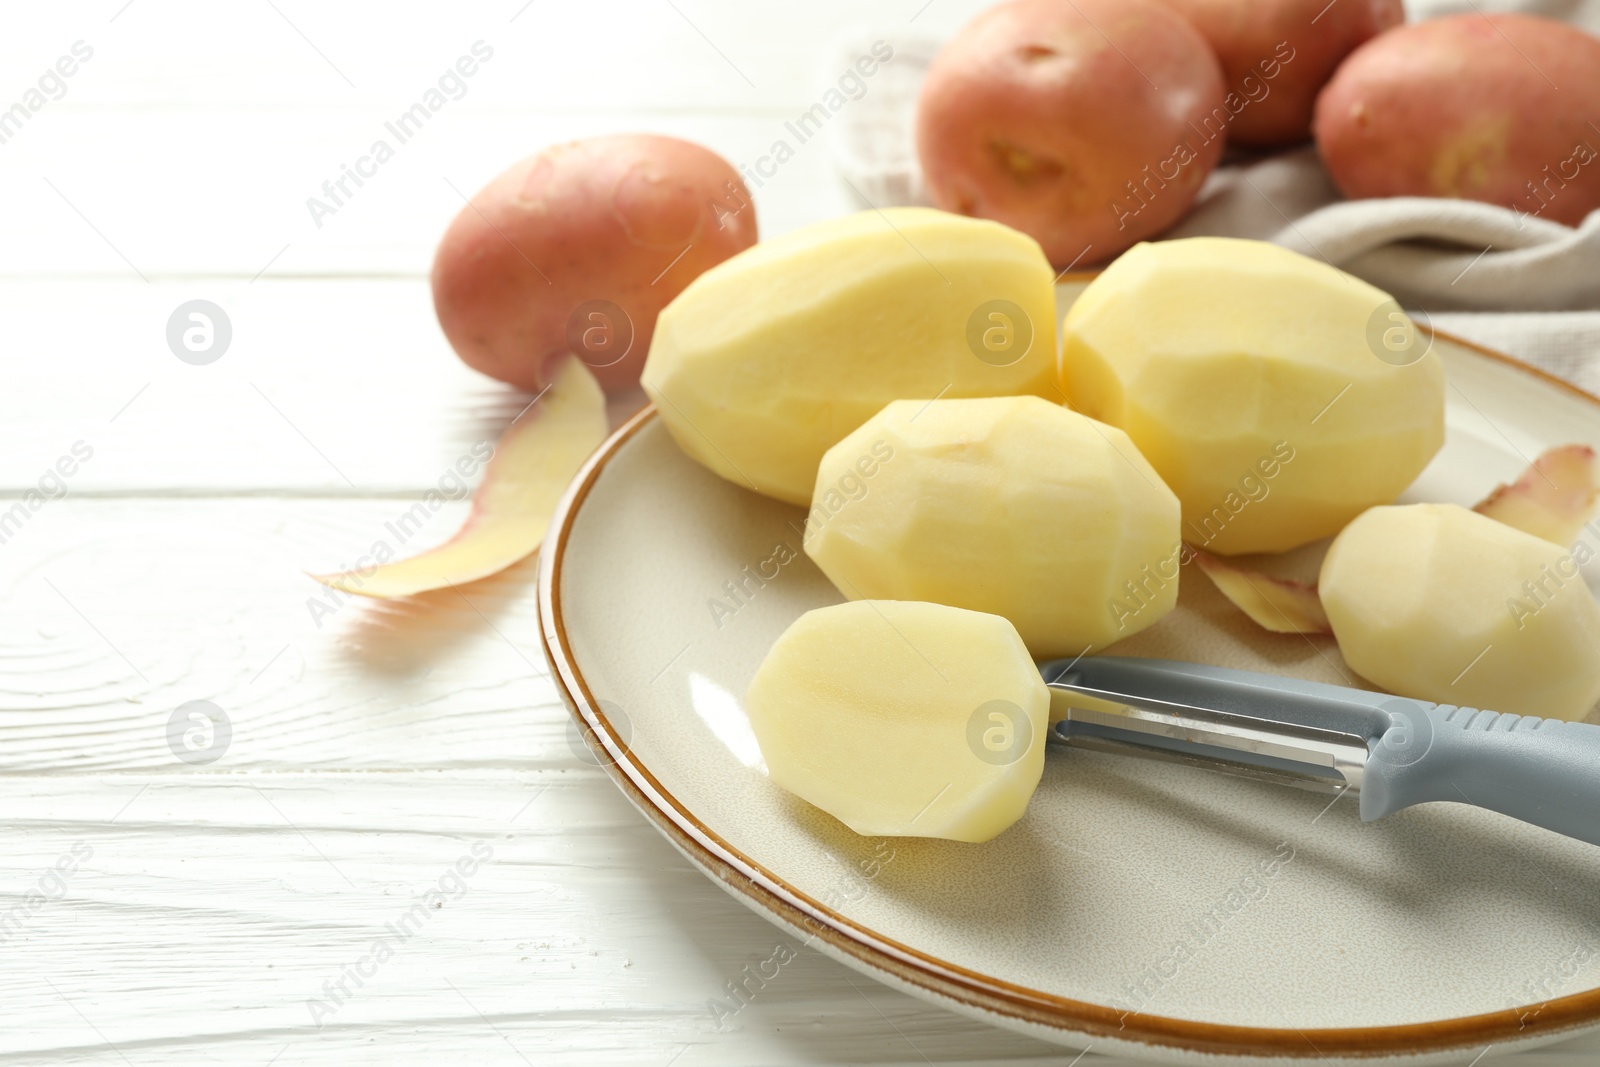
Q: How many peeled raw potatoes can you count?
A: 5